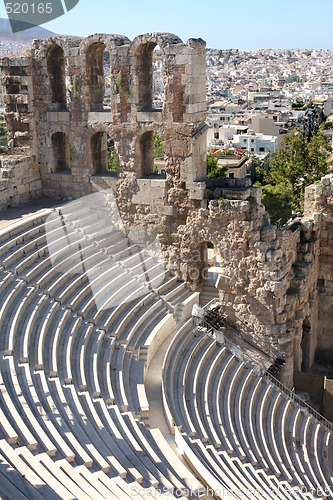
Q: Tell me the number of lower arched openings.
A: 3